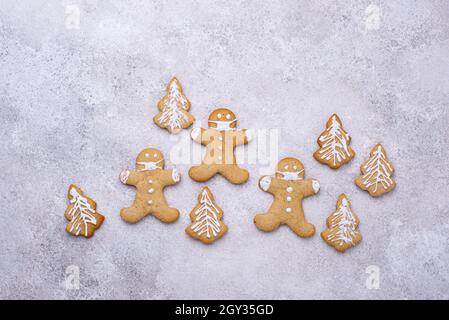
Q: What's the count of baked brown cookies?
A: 9